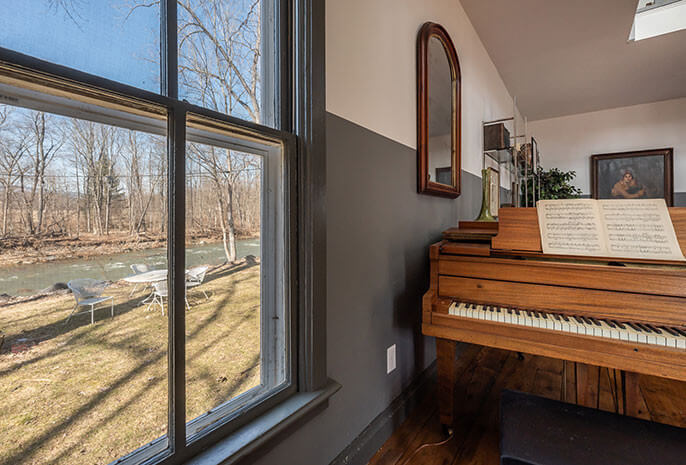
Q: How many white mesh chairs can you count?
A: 4